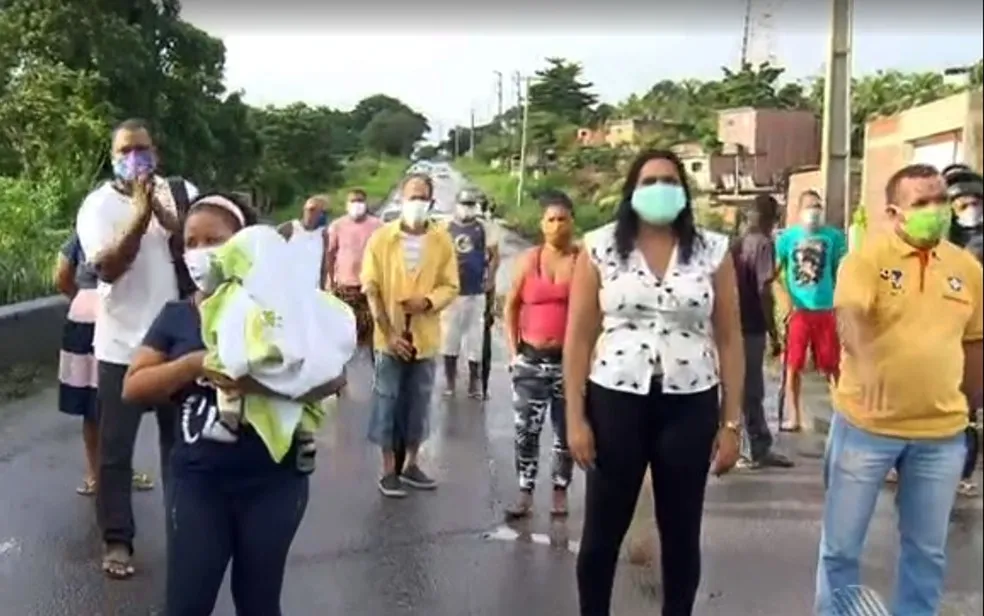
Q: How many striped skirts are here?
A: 1